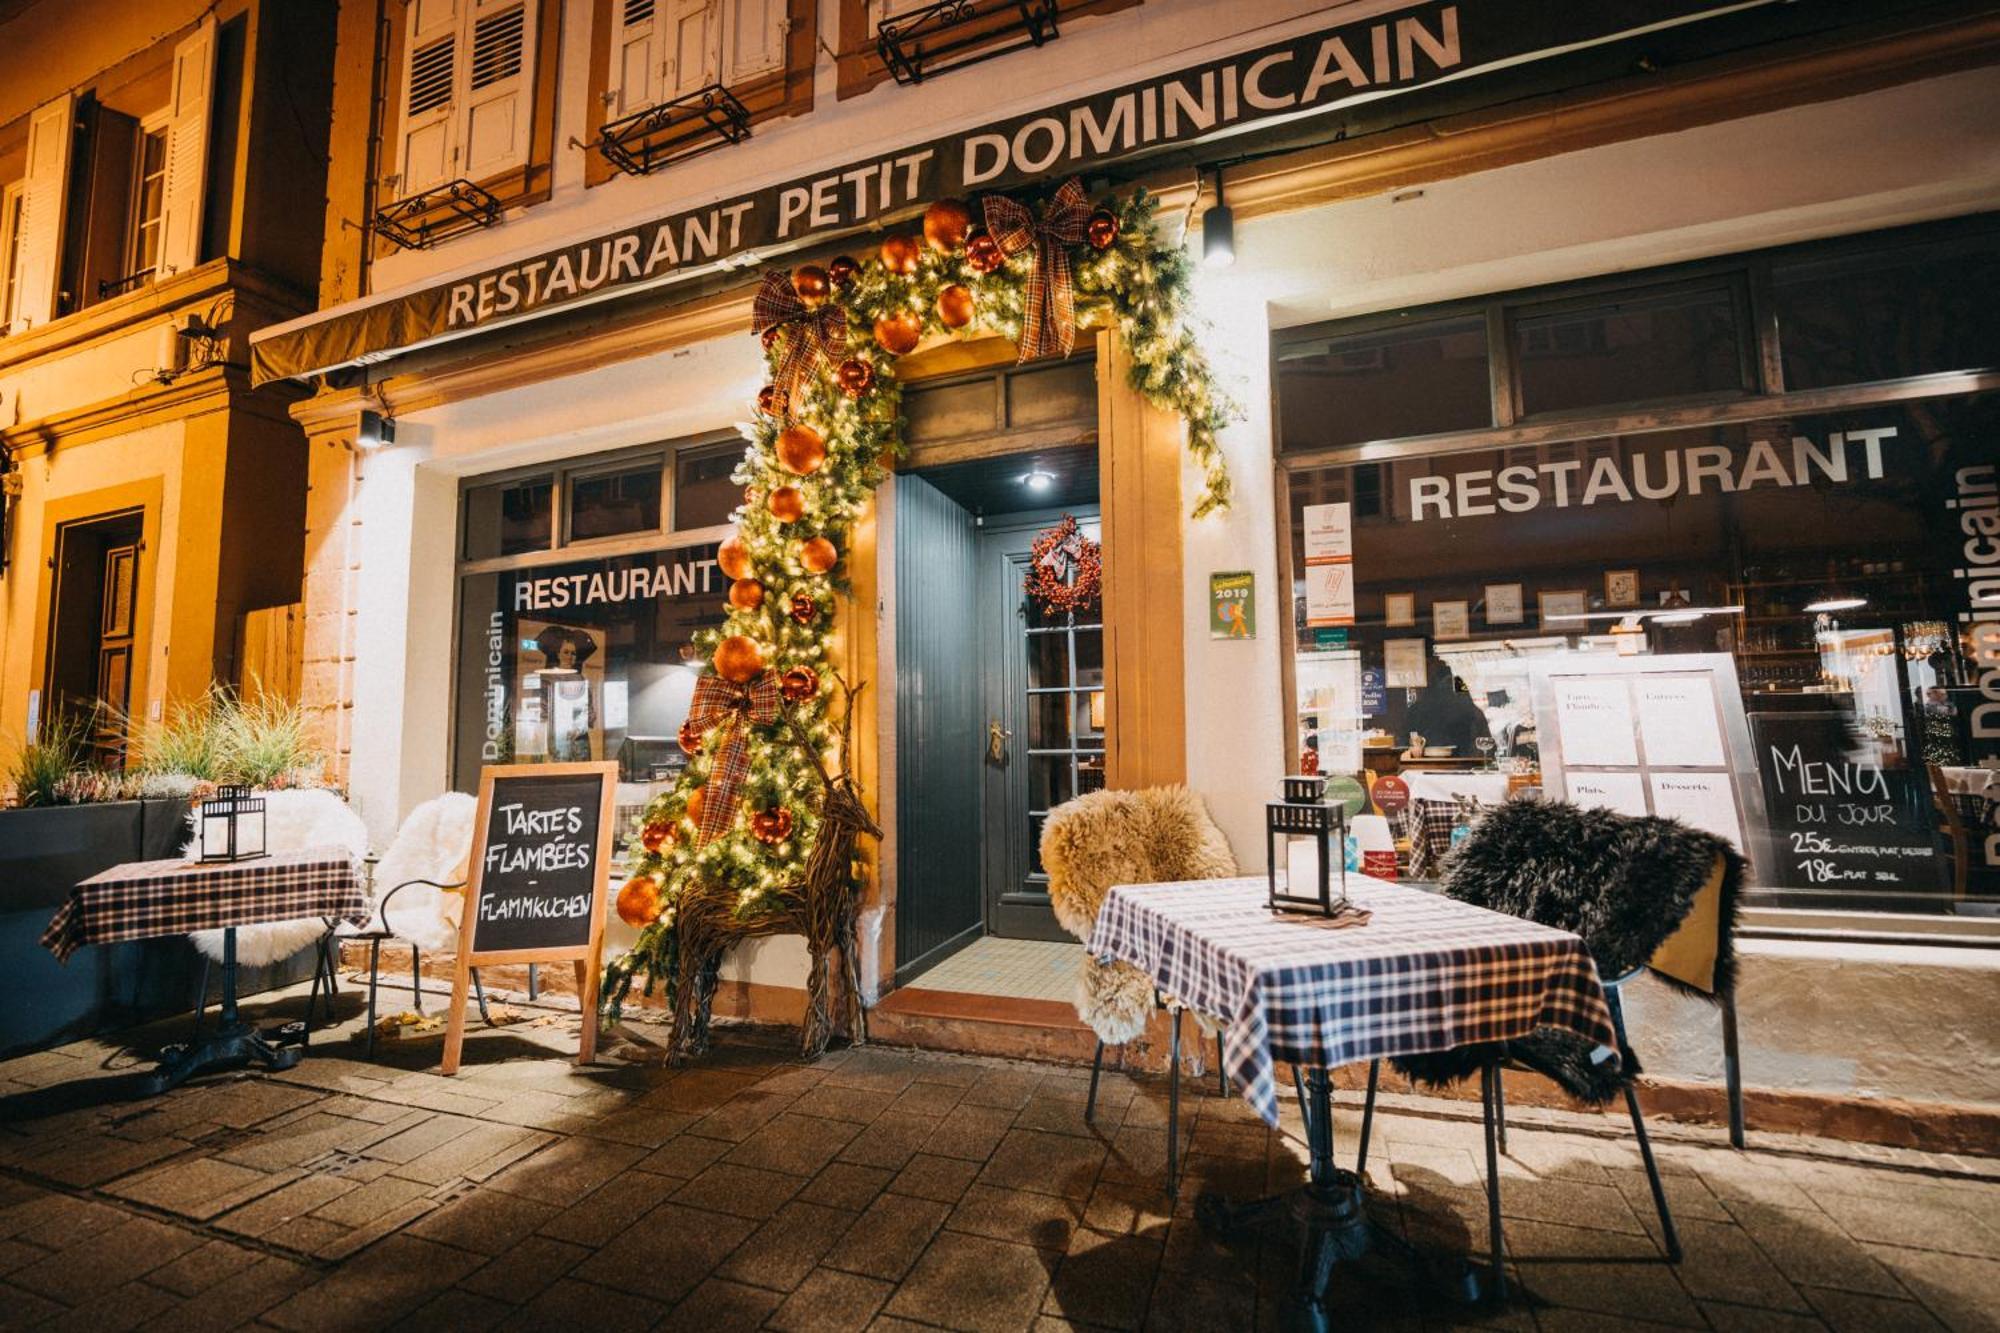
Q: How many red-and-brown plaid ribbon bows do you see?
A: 3